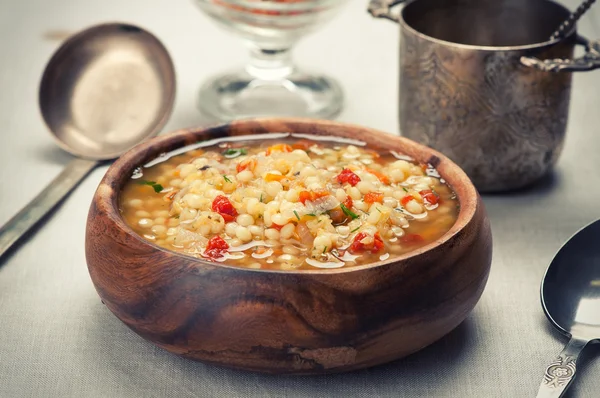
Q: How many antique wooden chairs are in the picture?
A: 0